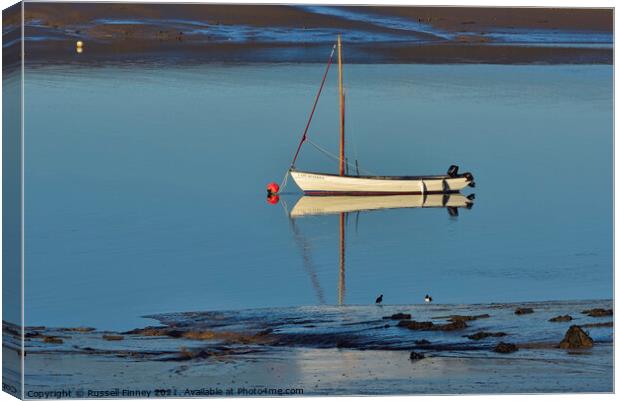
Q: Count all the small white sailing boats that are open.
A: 1